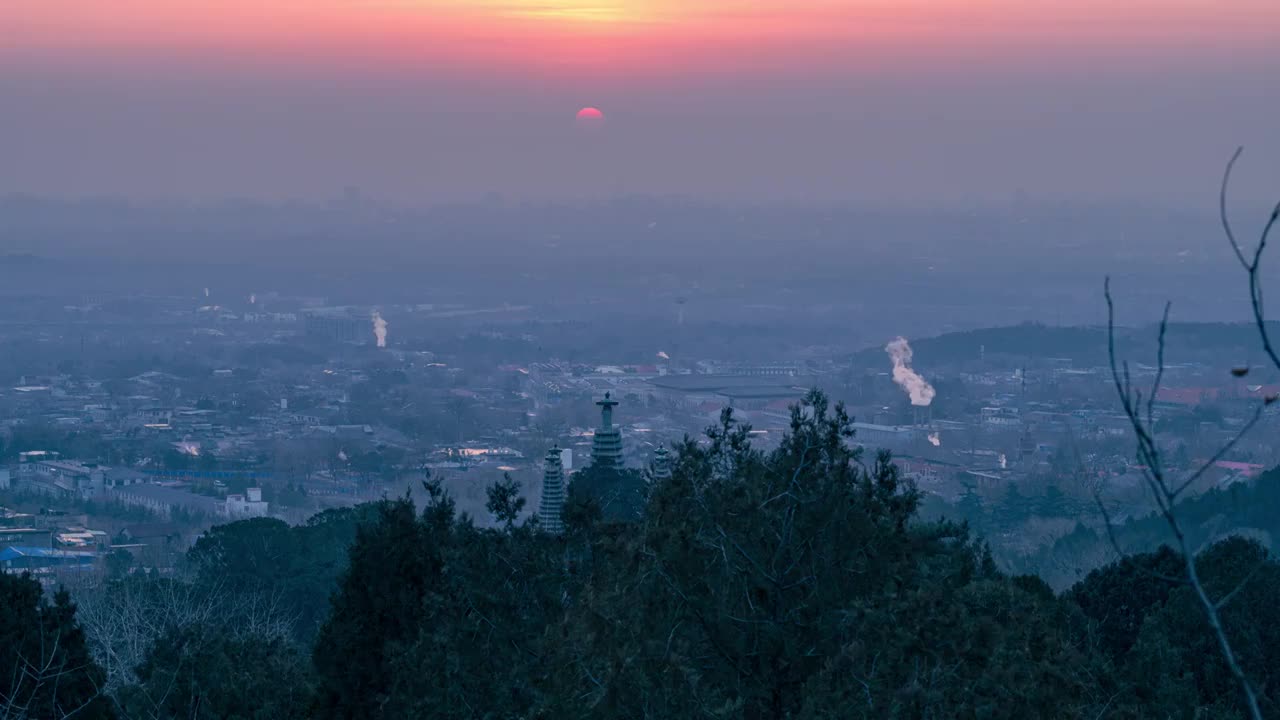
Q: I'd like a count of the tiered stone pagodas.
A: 3